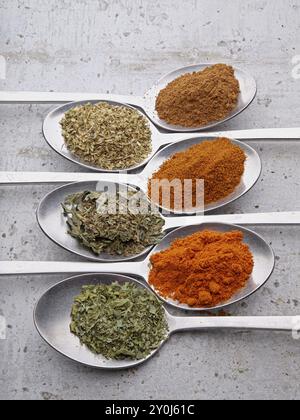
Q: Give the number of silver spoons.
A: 6